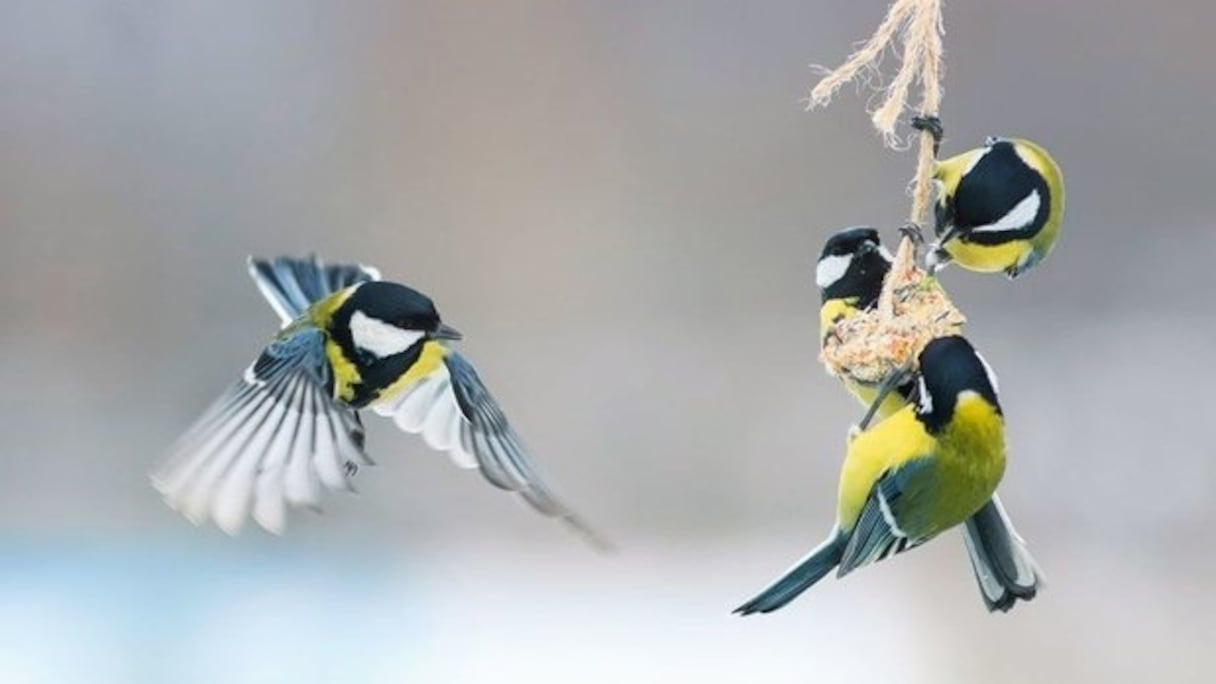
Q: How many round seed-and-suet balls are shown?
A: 1